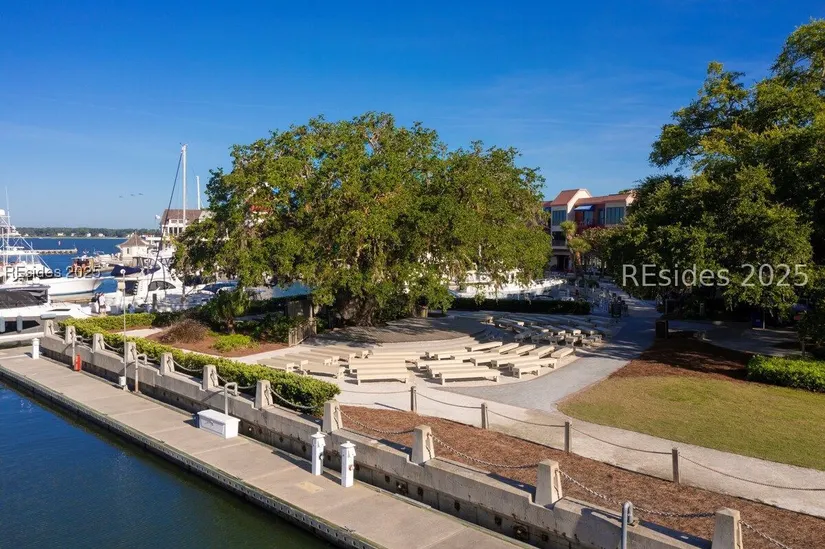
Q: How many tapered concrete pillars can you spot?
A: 11